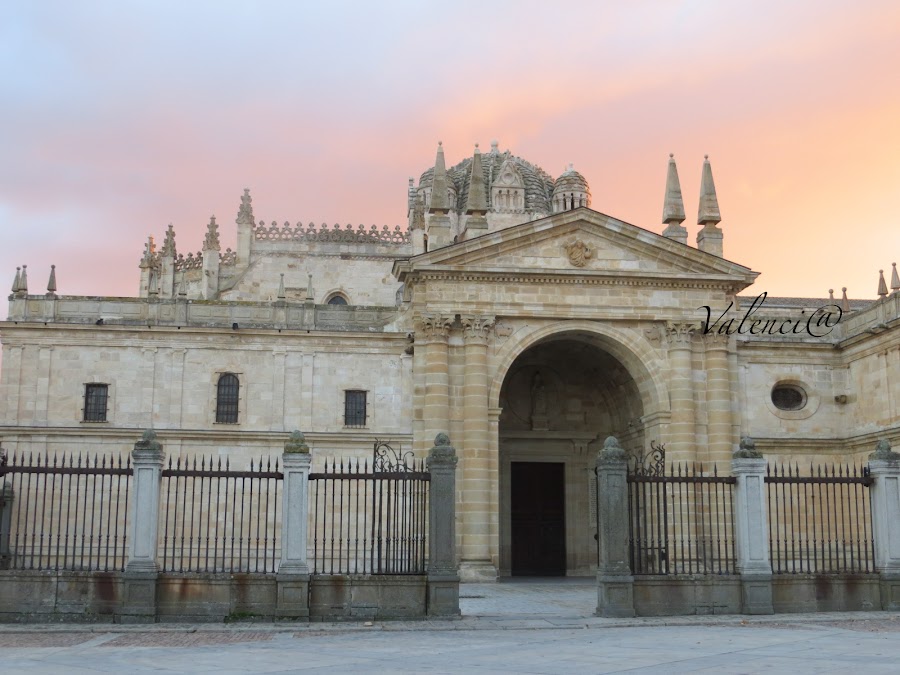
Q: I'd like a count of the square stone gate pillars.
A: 6